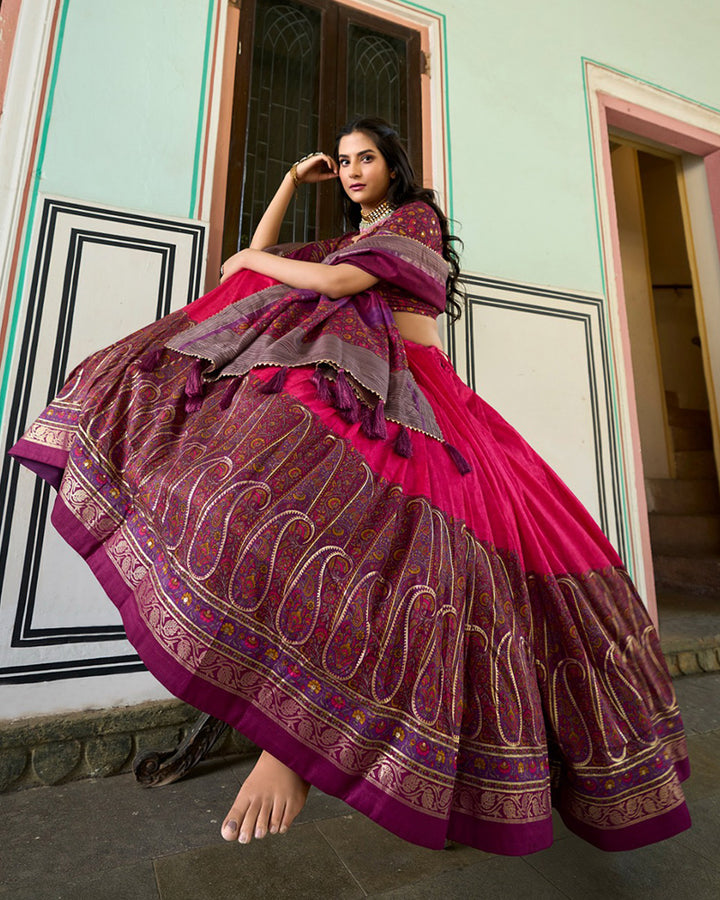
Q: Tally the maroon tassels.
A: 12